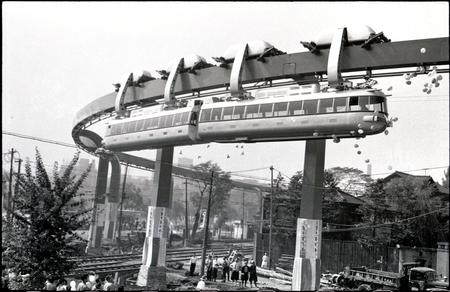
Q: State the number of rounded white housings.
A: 4